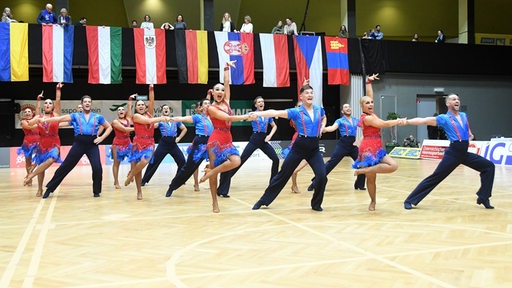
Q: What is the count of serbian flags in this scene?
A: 1